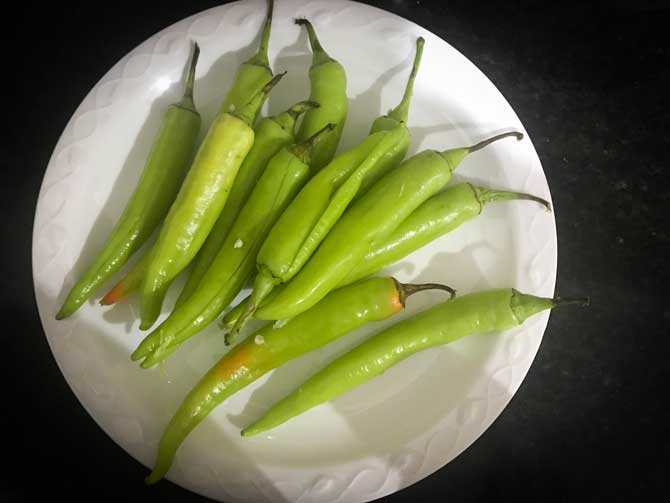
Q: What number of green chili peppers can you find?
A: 12